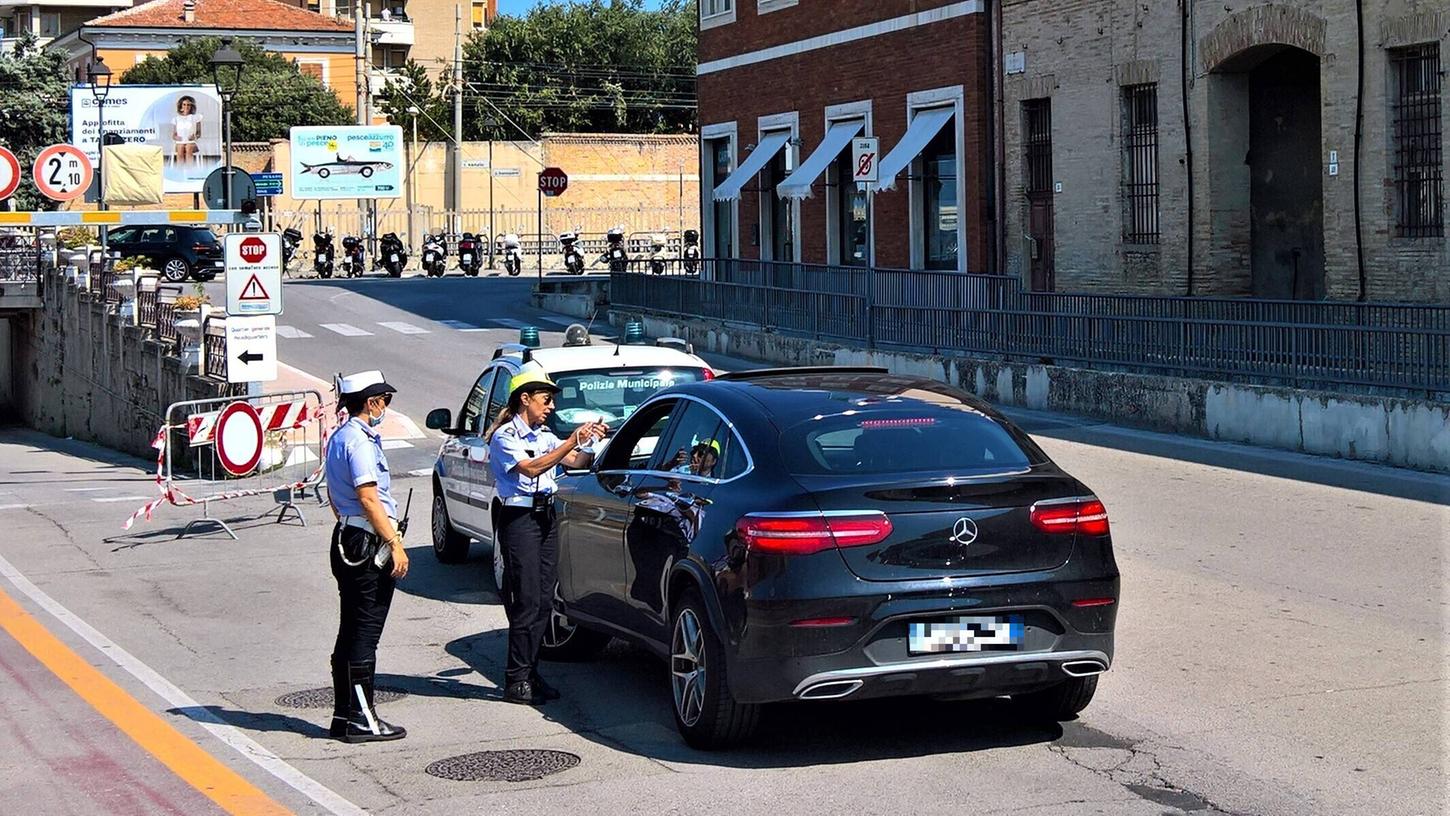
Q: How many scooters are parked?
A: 11